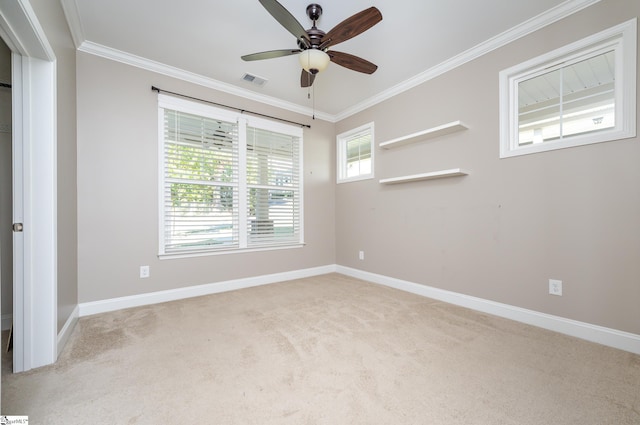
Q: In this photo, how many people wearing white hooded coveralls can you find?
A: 0